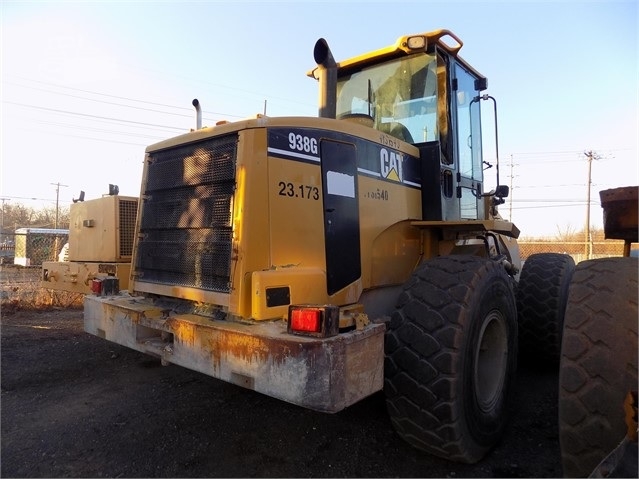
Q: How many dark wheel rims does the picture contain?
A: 1